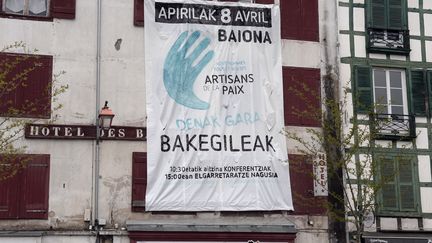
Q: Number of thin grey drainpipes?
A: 1